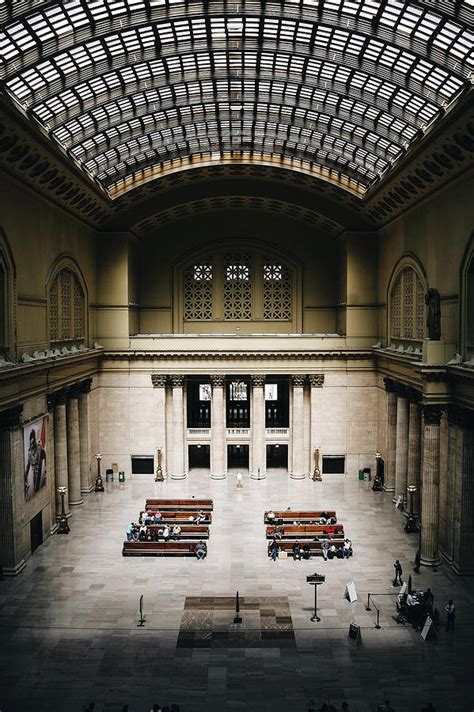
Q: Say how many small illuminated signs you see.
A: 3